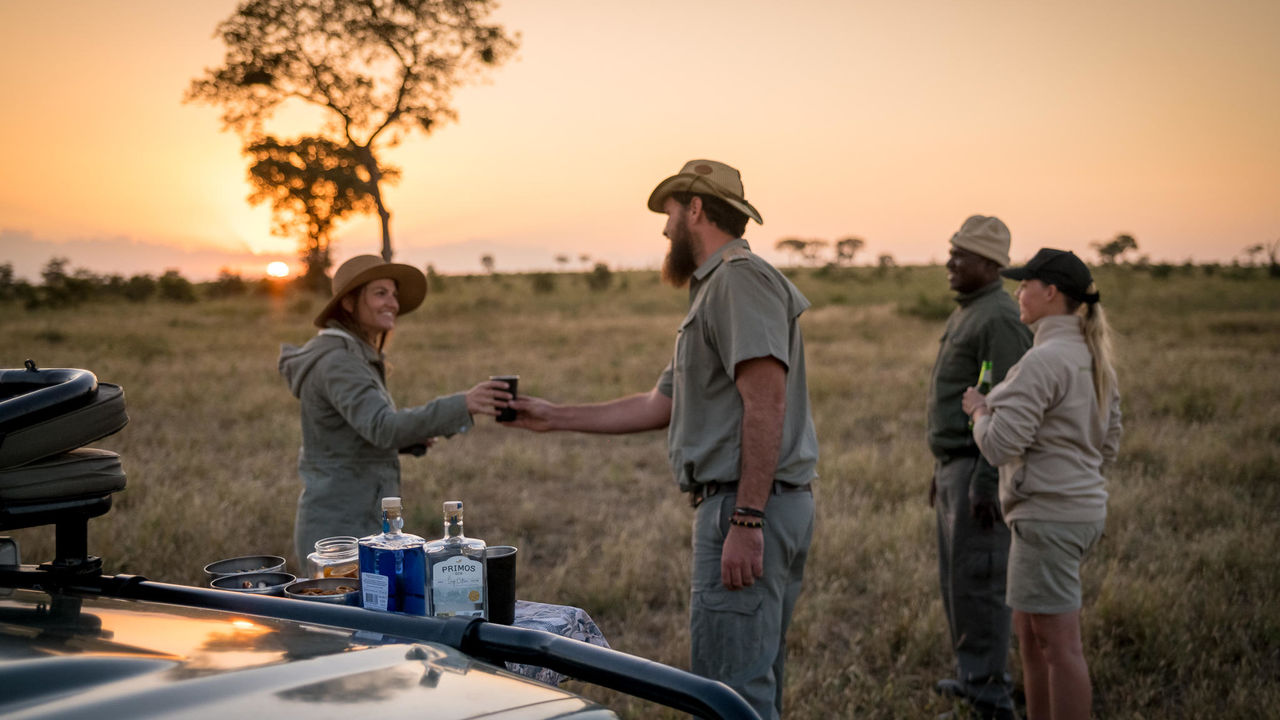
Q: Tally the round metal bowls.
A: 3